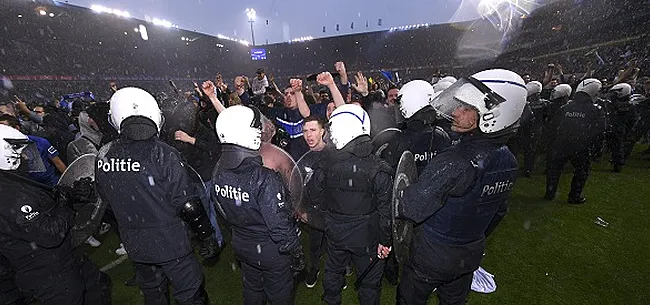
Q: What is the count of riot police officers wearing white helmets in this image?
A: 11